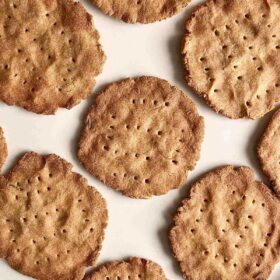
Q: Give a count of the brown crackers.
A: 9